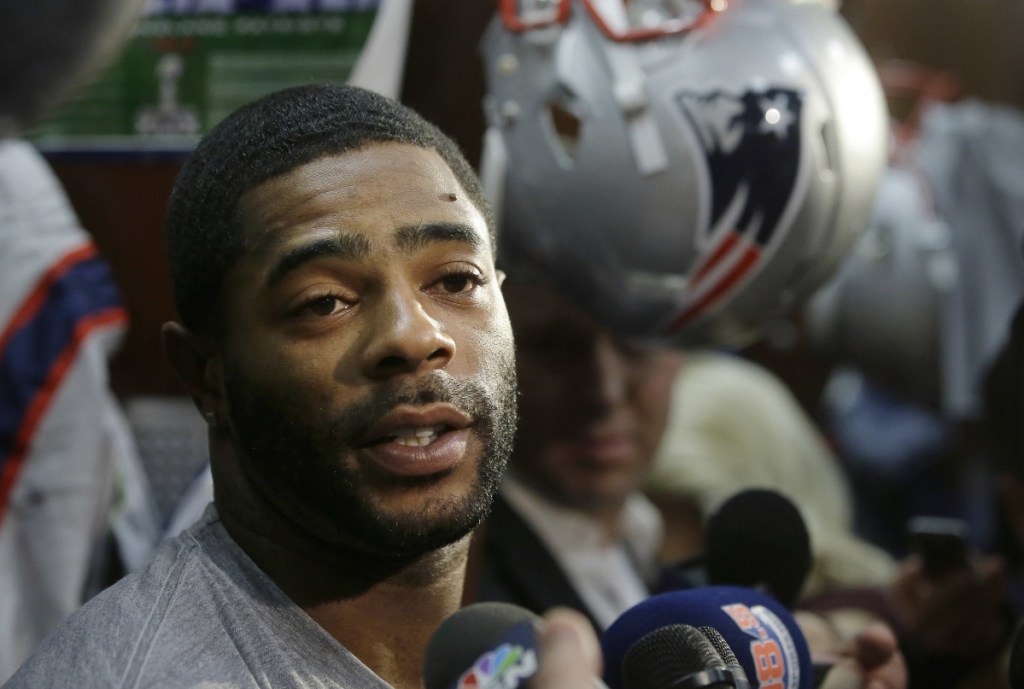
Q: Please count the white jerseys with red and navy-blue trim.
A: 1